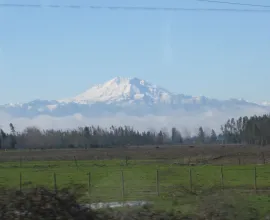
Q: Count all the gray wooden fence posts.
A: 8